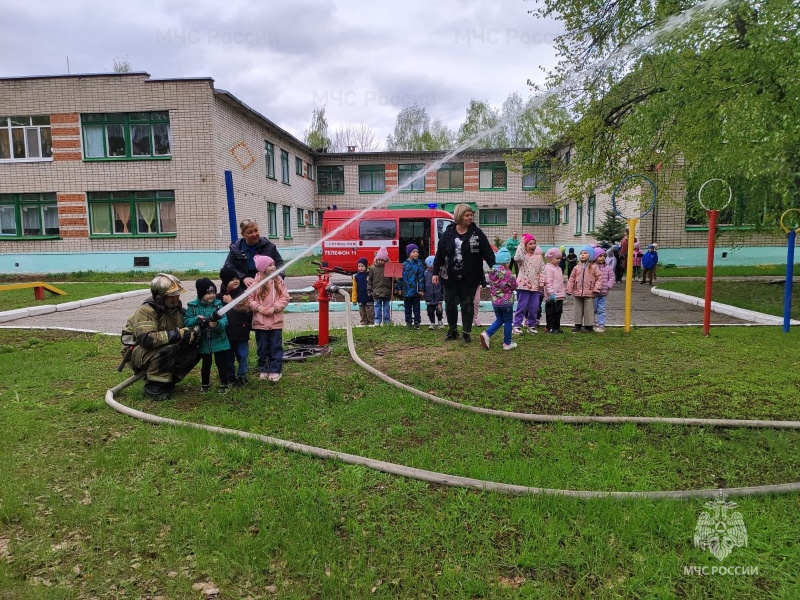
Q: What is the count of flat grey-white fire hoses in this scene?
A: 2